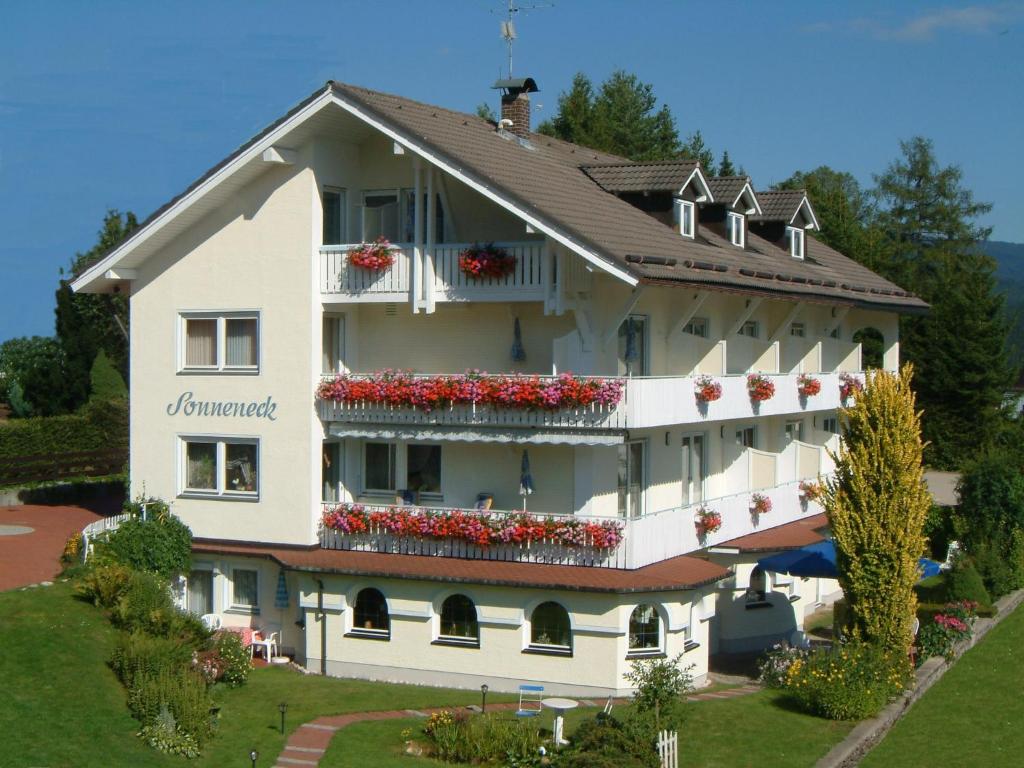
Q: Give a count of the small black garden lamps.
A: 3